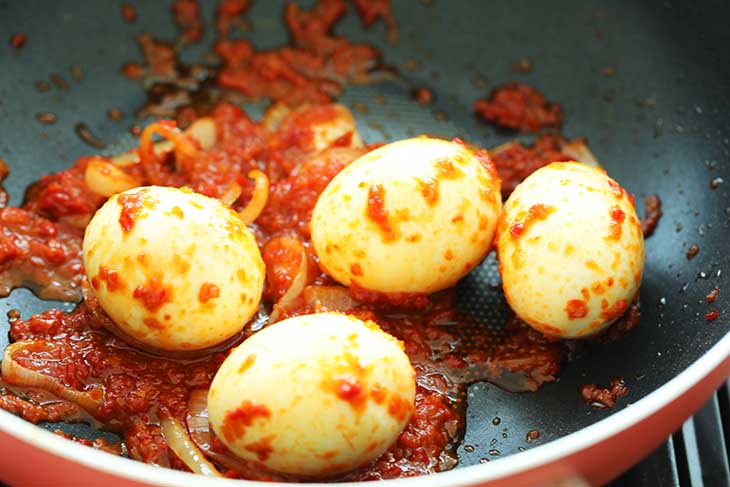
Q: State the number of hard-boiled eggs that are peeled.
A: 4